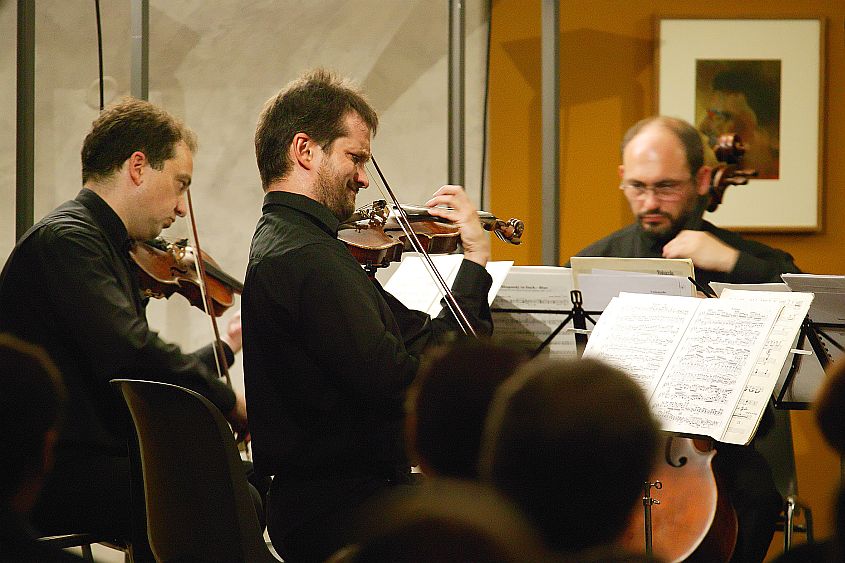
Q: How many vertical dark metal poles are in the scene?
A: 4